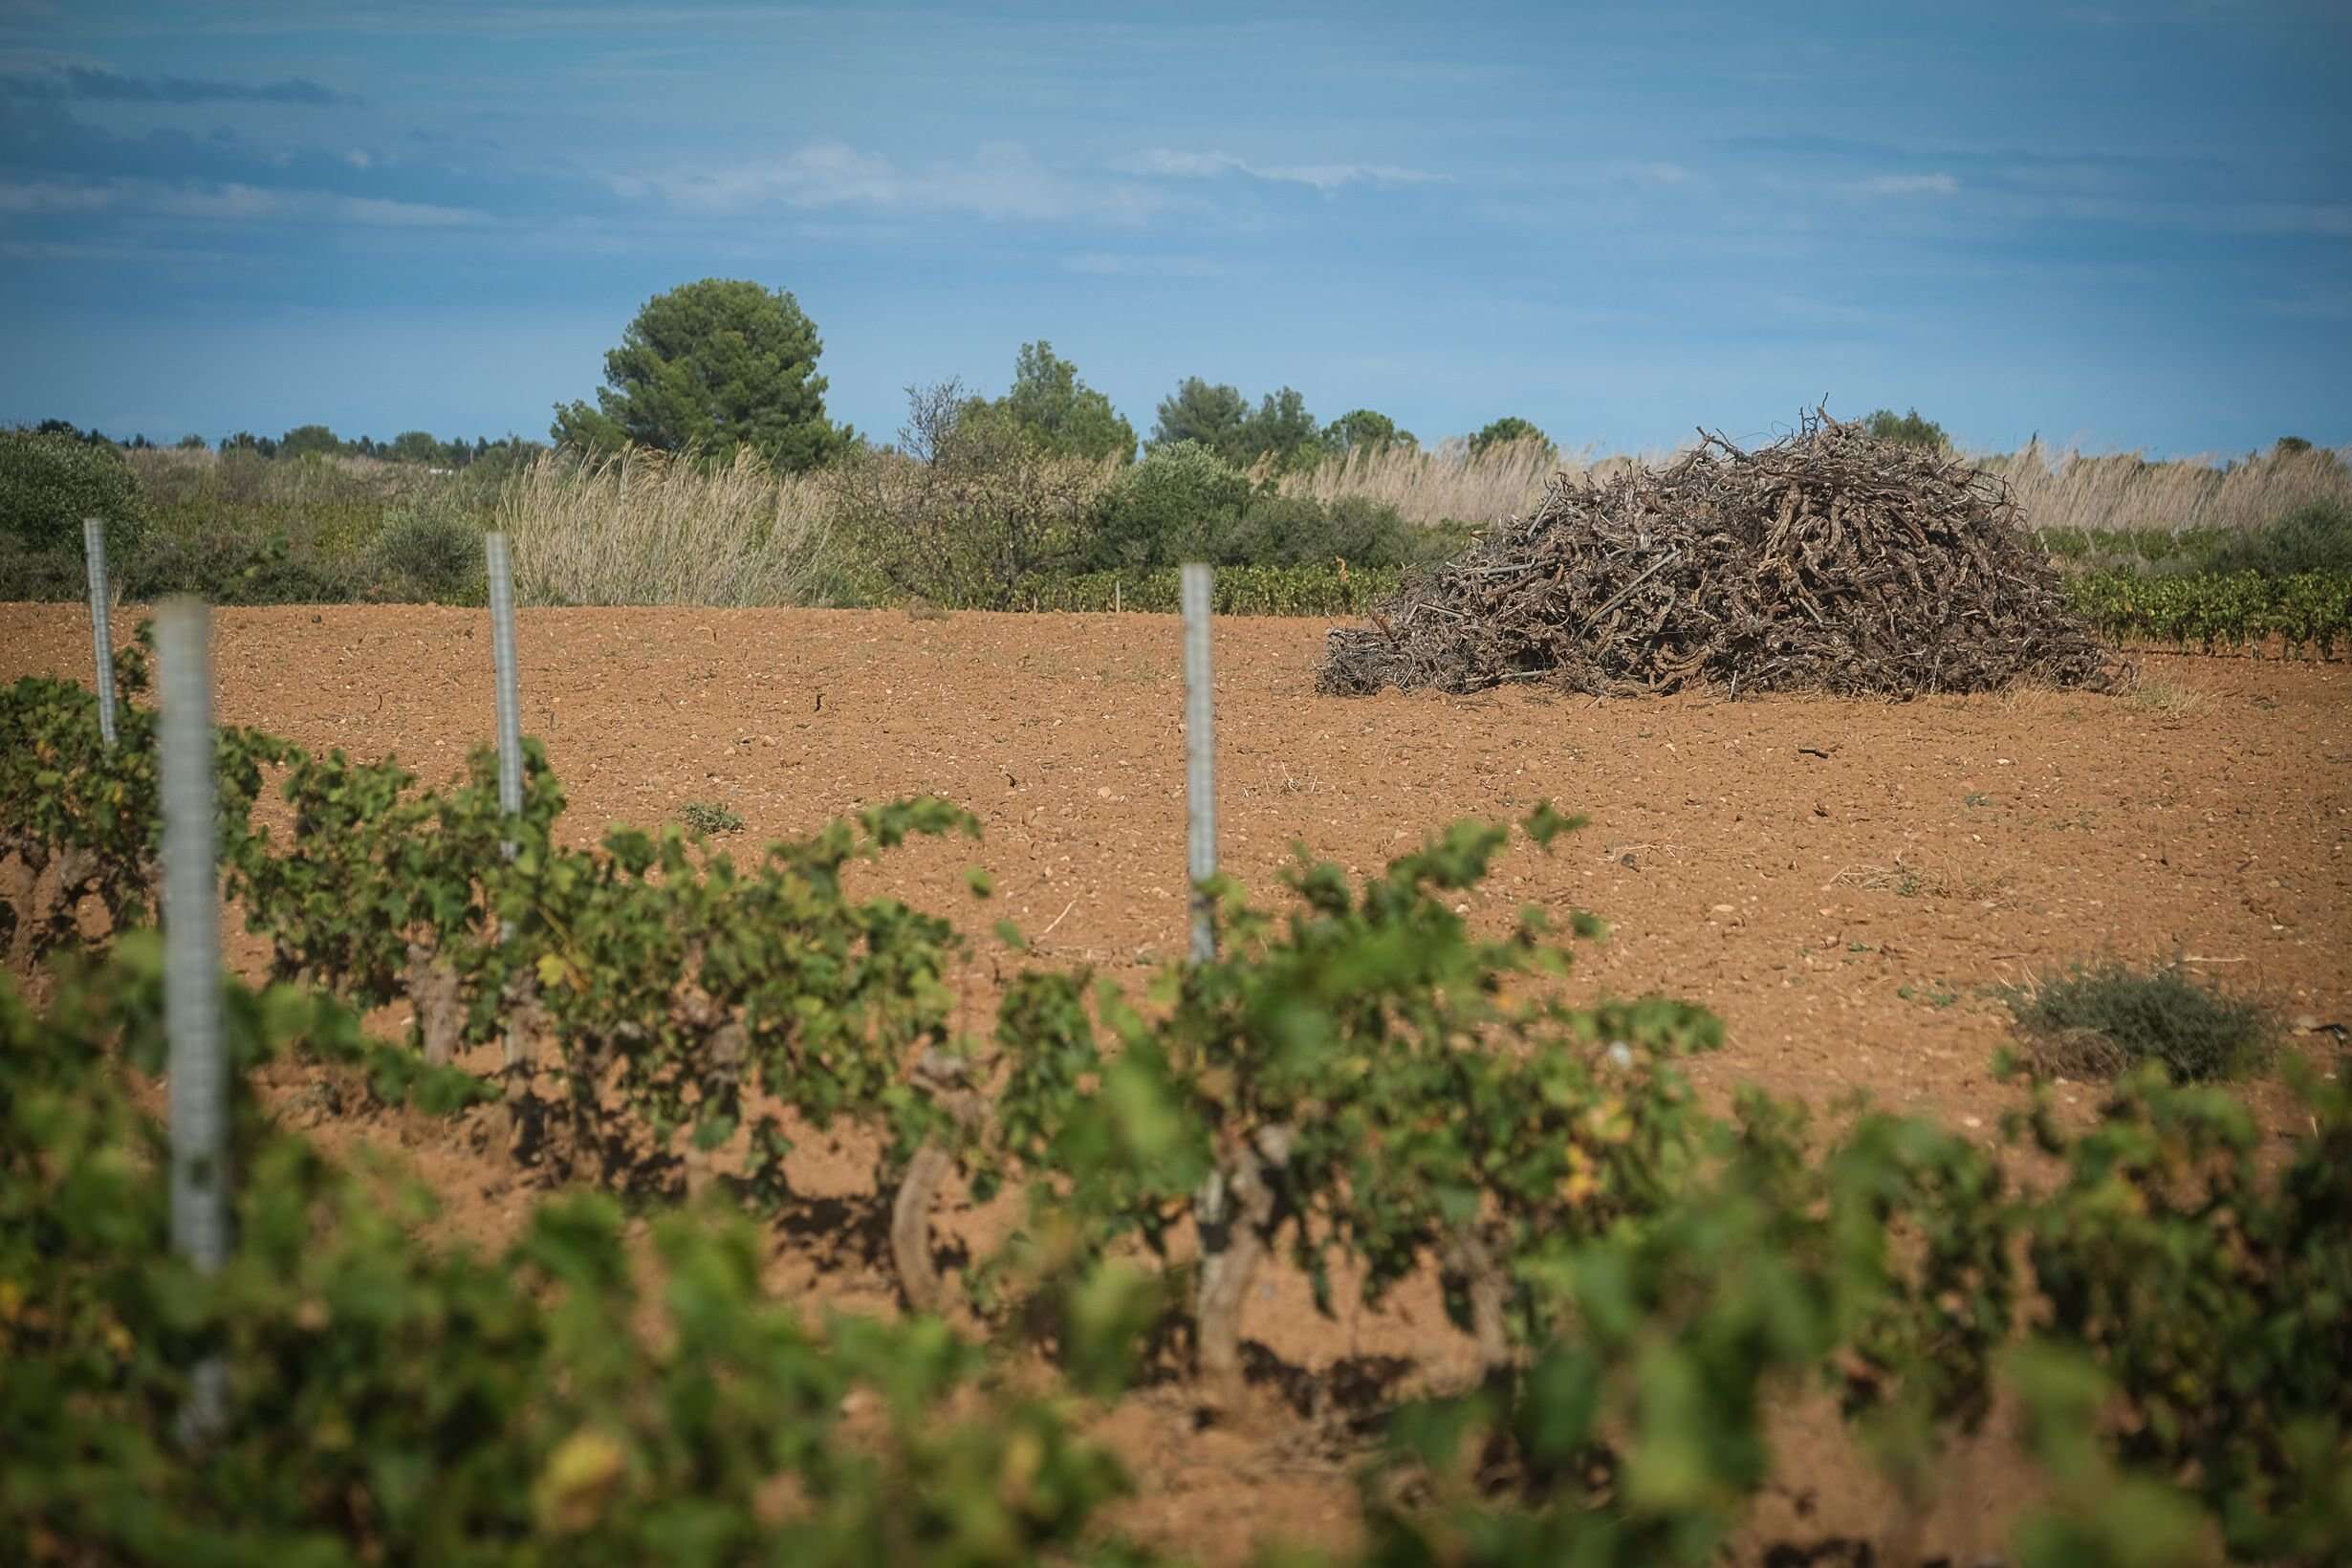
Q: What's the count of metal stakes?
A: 4